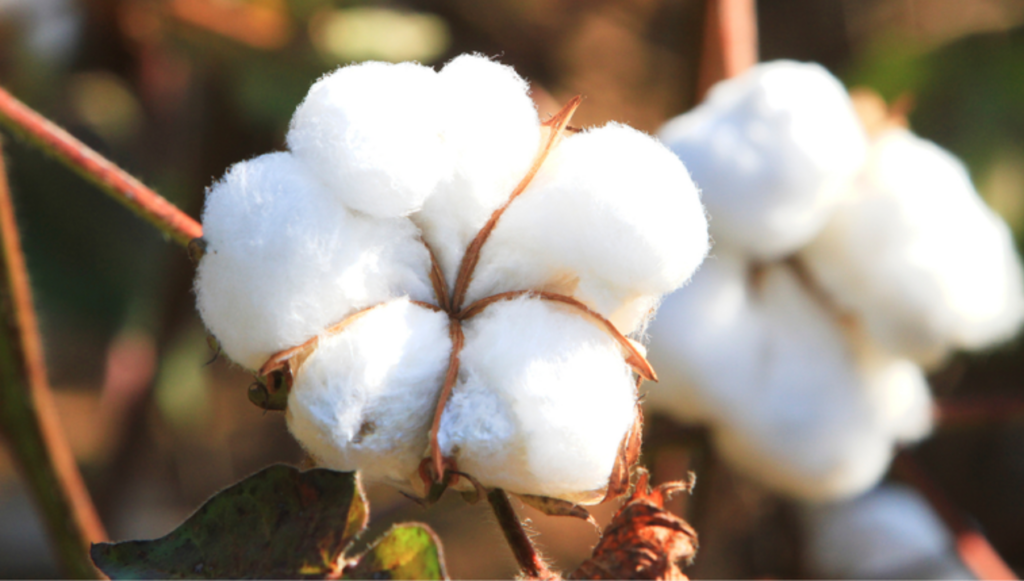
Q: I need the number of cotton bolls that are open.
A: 2